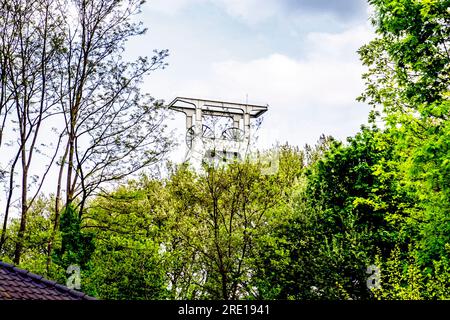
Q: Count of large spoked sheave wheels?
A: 2